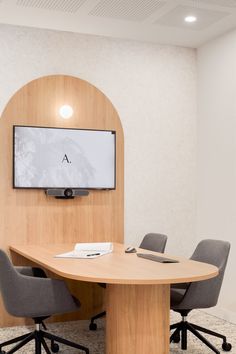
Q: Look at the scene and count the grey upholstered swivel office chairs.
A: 3